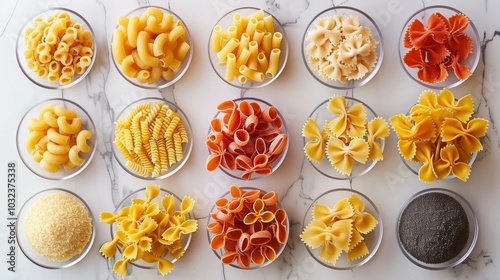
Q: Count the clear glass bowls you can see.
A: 15